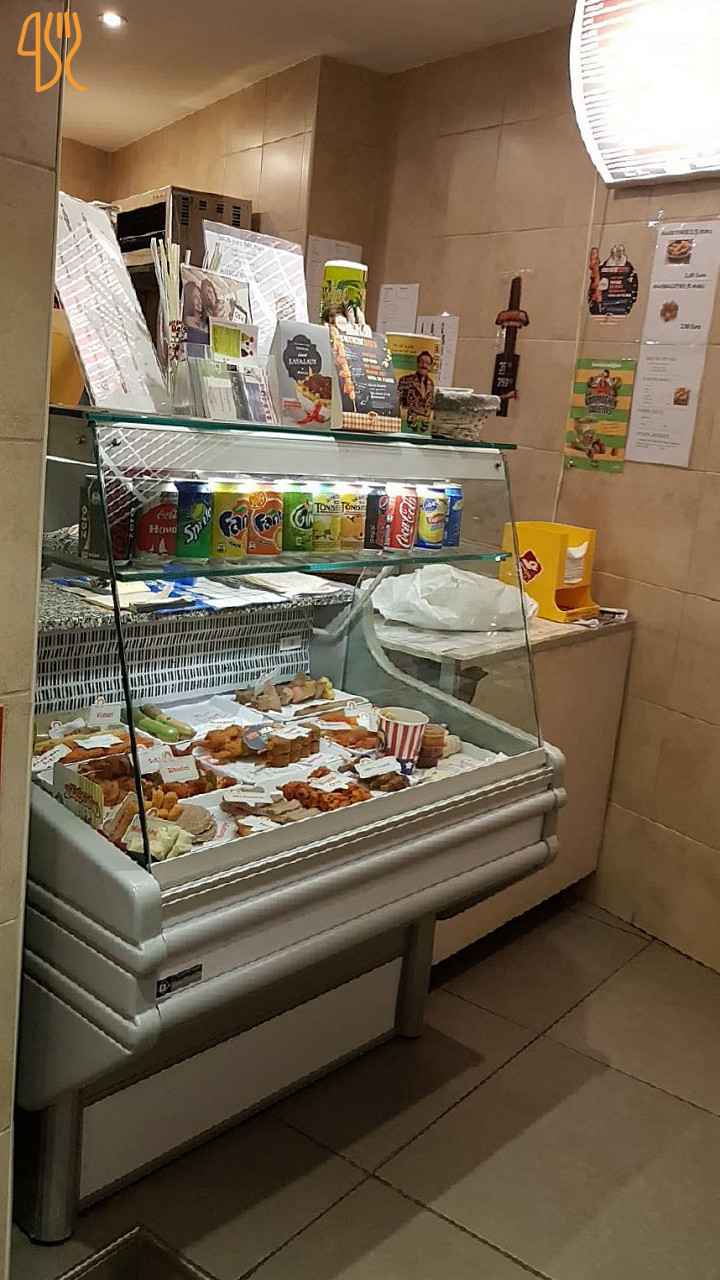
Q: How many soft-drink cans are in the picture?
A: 13